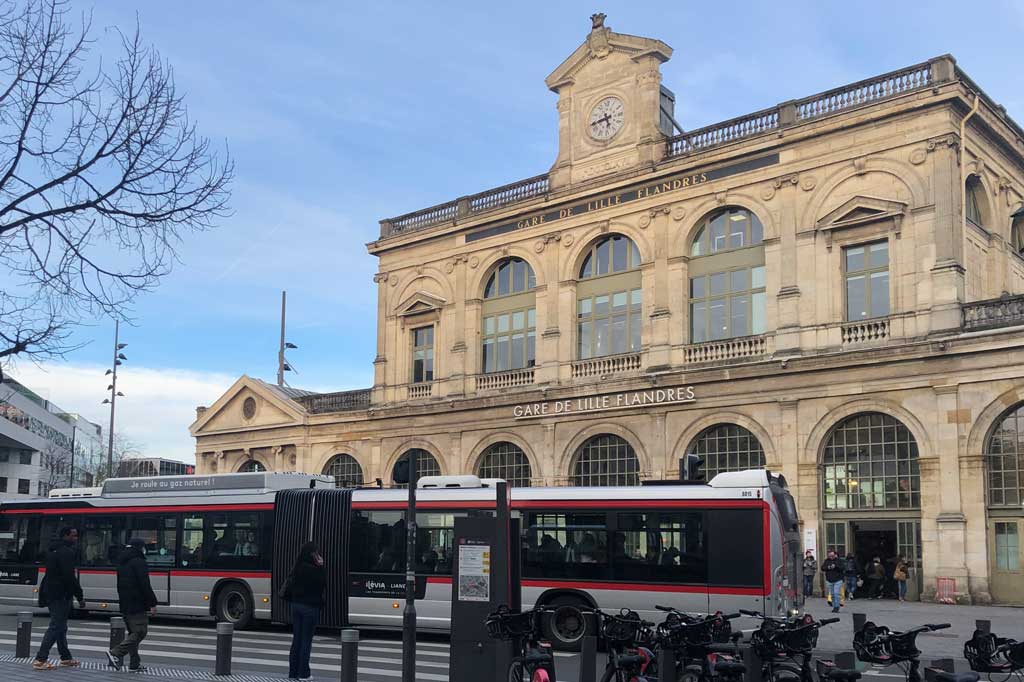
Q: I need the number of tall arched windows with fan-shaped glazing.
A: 3